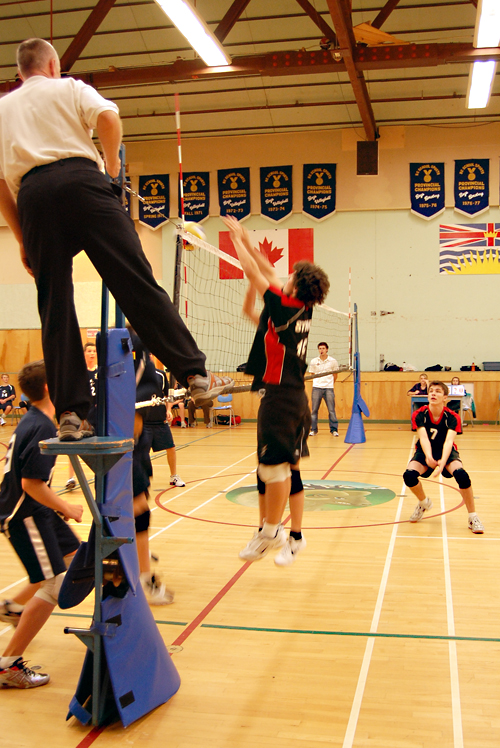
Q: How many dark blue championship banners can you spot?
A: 7